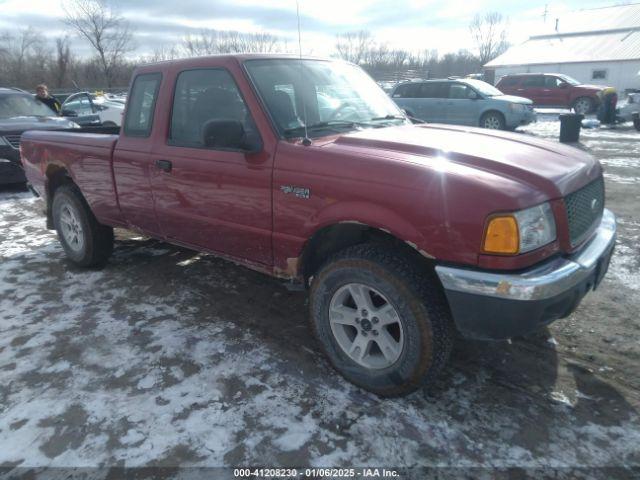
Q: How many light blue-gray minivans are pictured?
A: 1